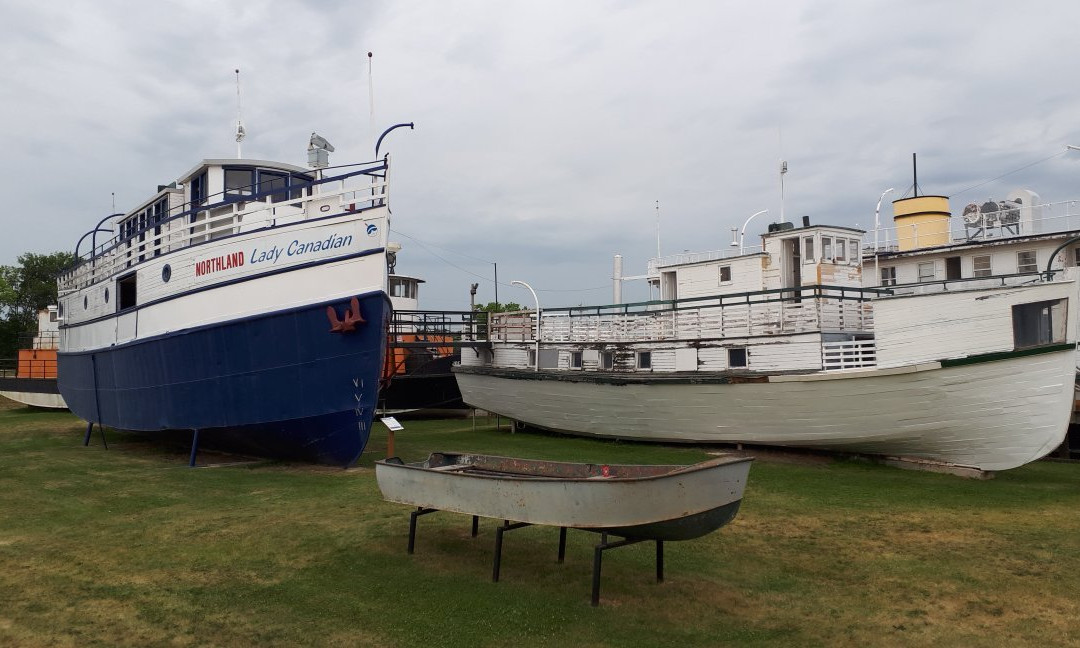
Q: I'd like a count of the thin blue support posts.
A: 2